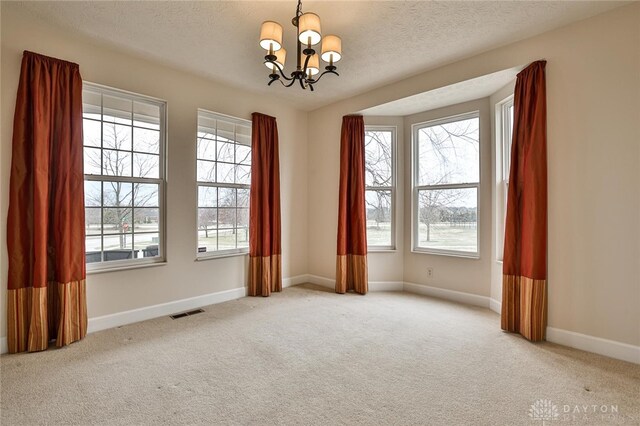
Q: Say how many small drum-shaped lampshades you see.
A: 5